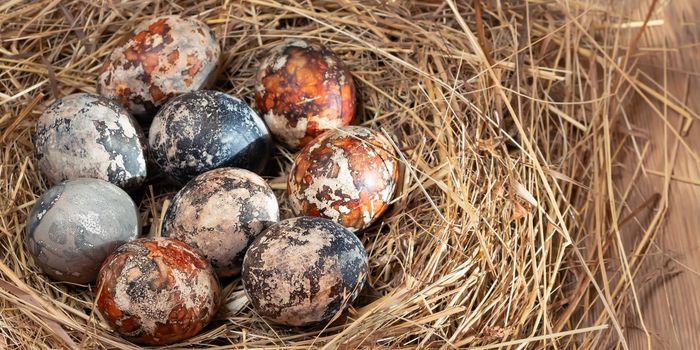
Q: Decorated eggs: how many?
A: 9